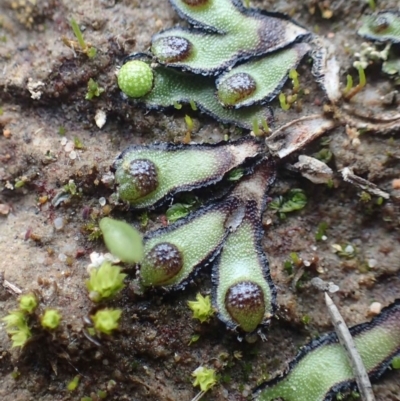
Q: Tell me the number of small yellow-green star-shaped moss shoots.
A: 8